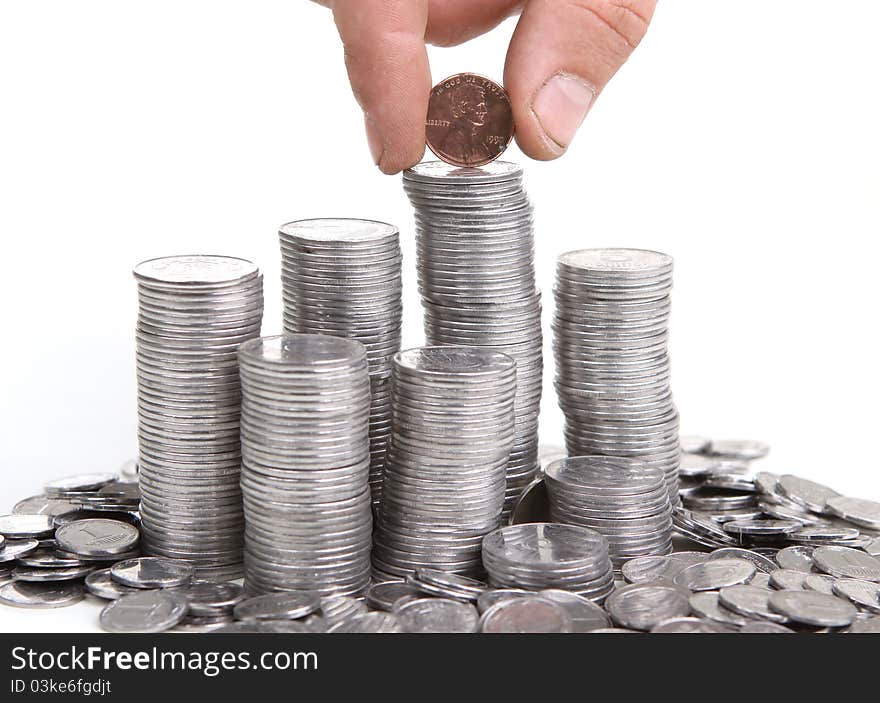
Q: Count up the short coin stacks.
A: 2